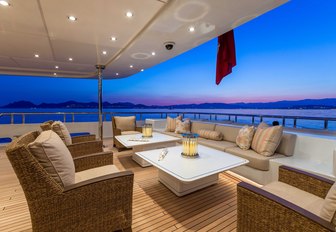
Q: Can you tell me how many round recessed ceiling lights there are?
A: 14